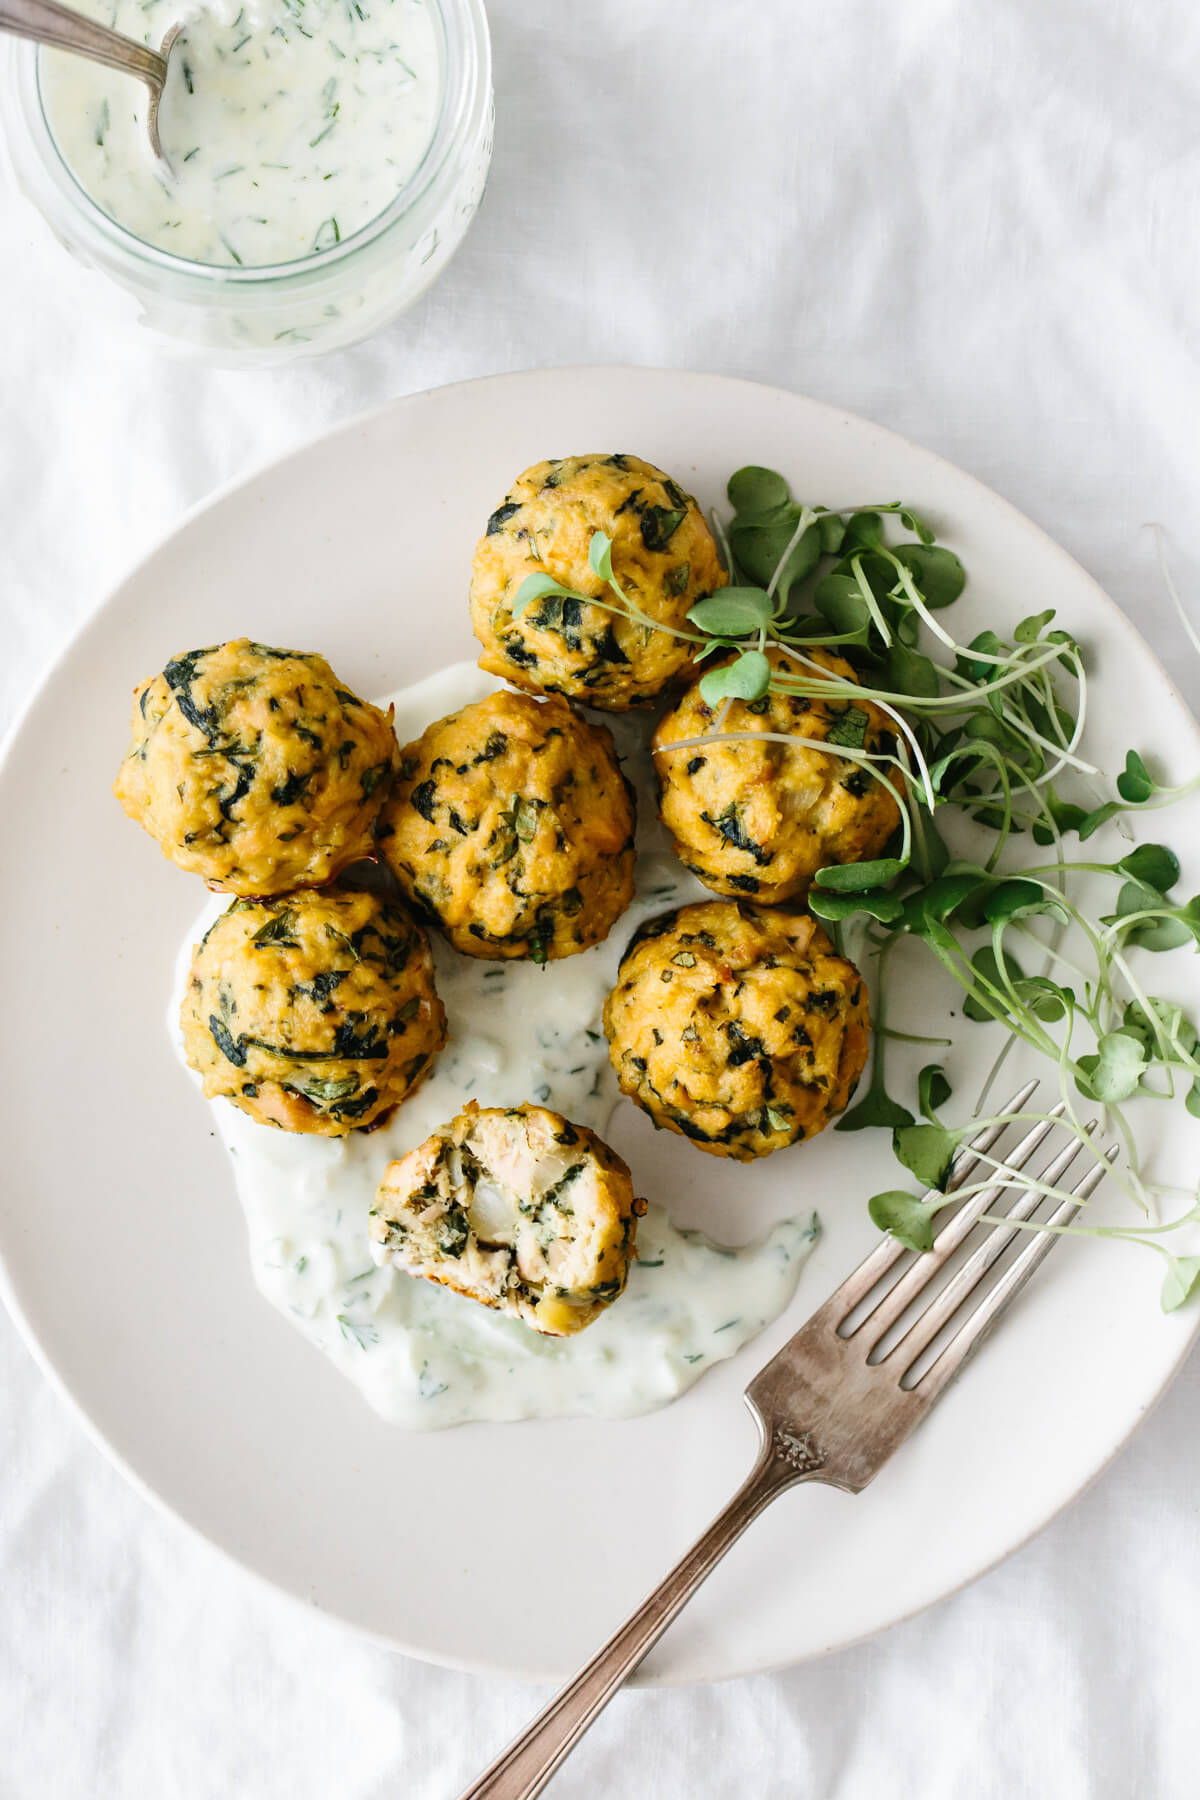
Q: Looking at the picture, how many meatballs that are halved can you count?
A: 1